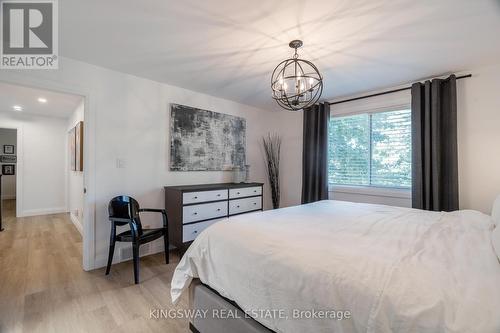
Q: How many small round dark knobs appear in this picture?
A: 9